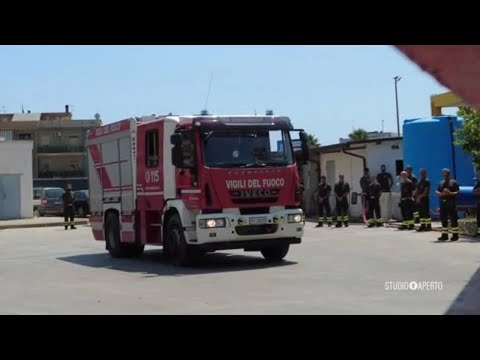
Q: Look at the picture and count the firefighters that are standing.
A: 11